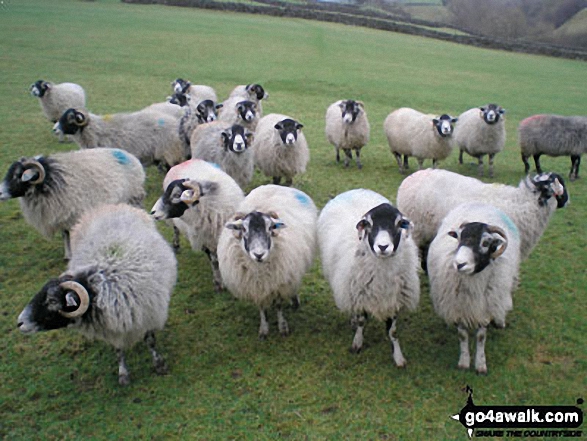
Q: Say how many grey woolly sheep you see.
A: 1